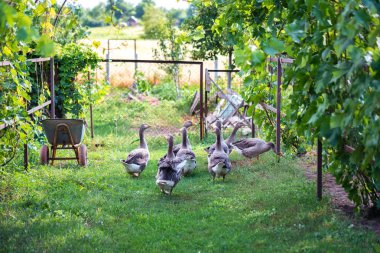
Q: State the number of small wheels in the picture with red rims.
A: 2